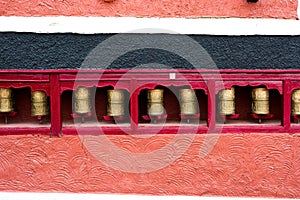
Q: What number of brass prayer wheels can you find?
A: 9